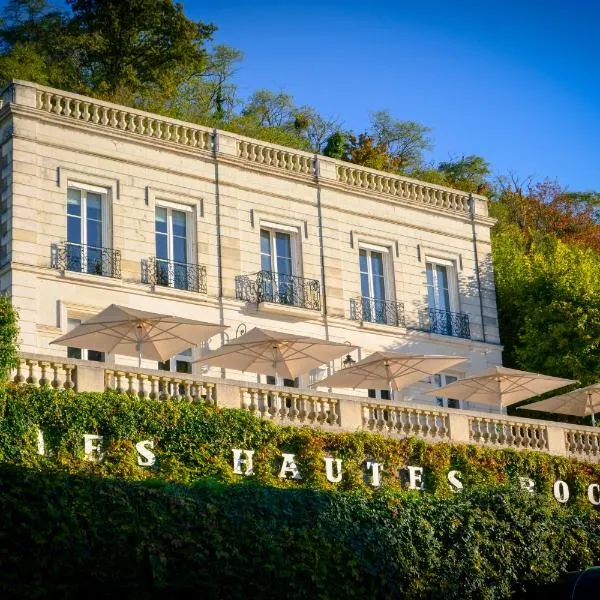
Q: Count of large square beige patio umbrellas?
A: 5